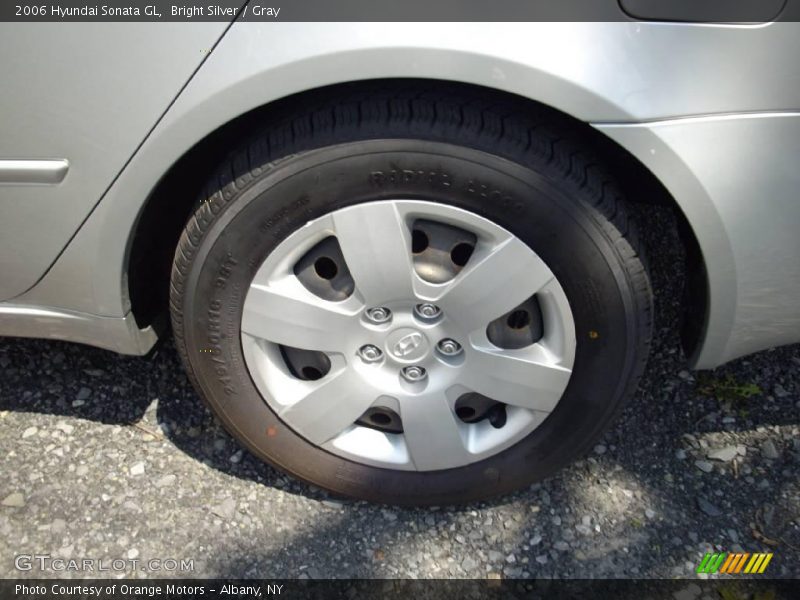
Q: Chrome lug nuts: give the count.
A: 5